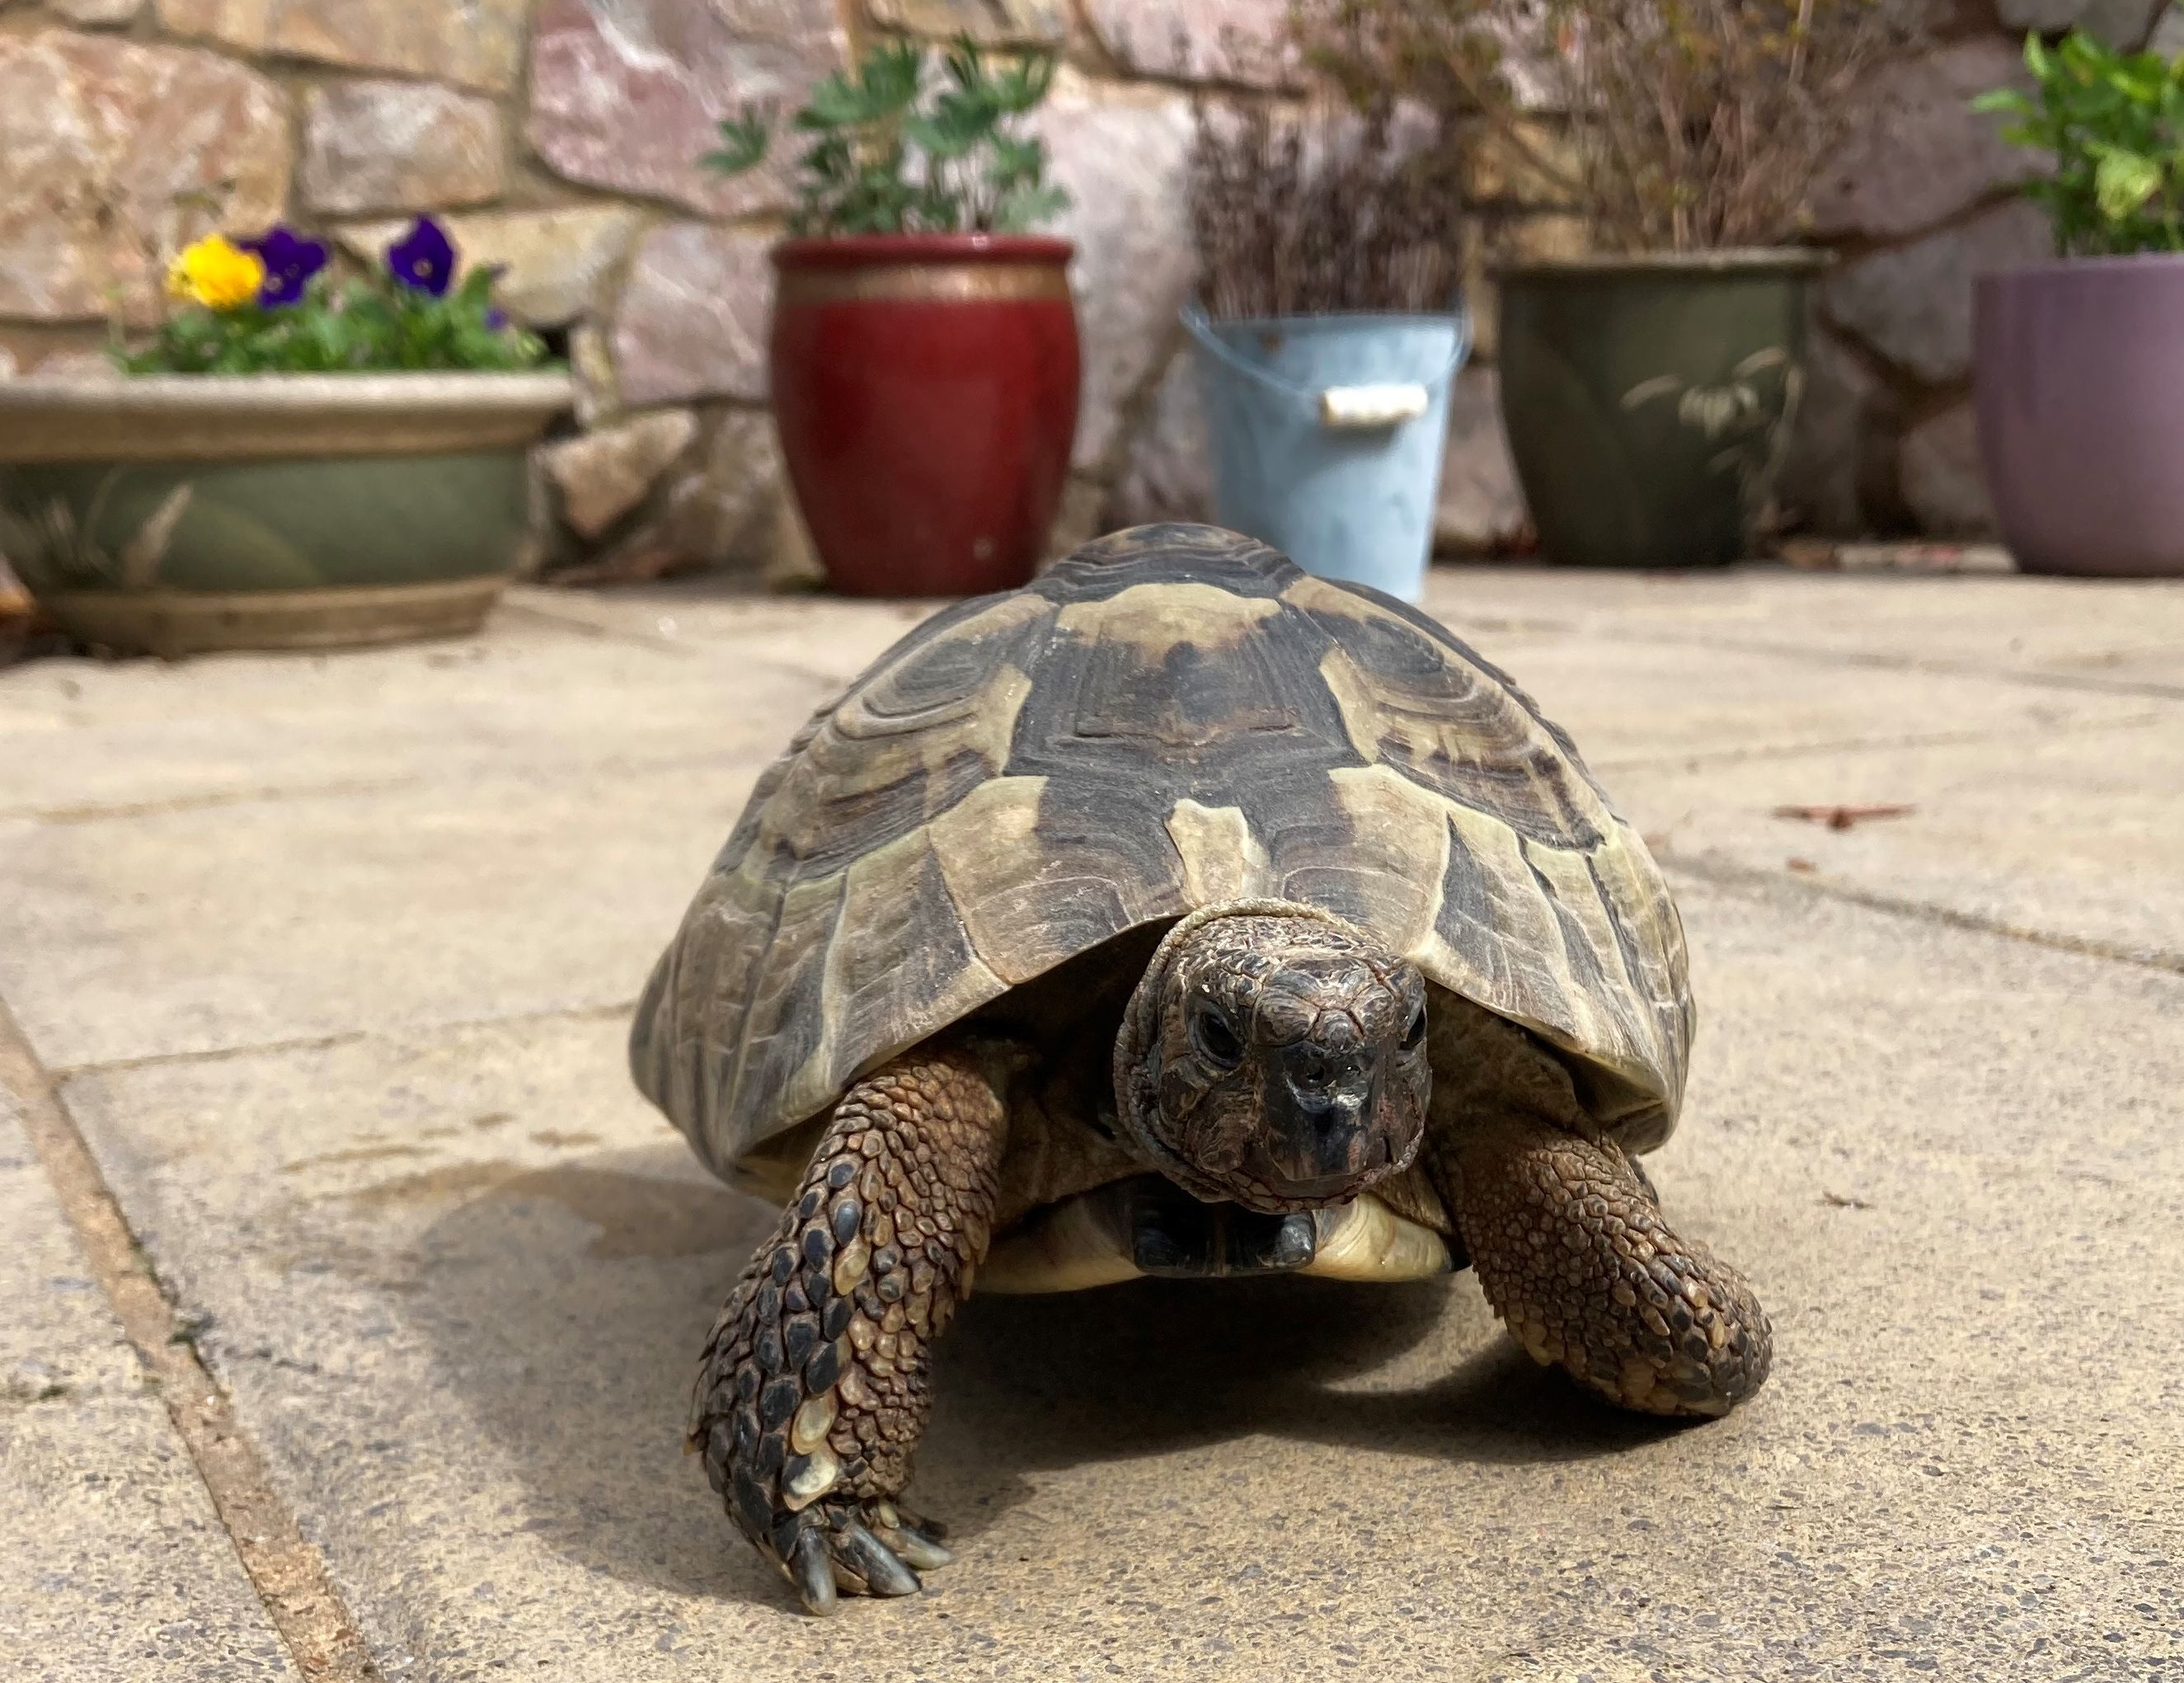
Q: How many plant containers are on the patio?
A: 5